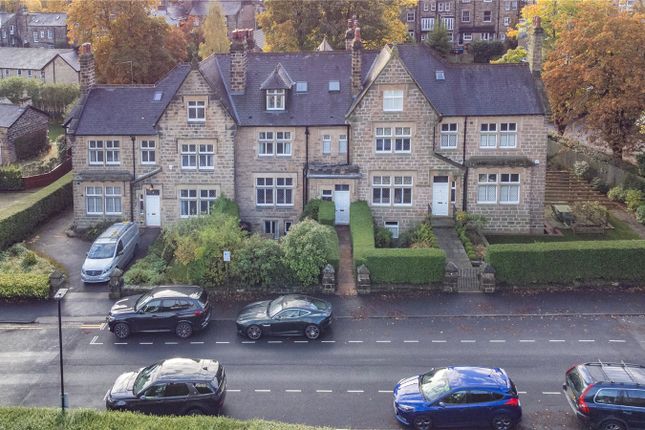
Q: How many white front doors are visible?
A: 3